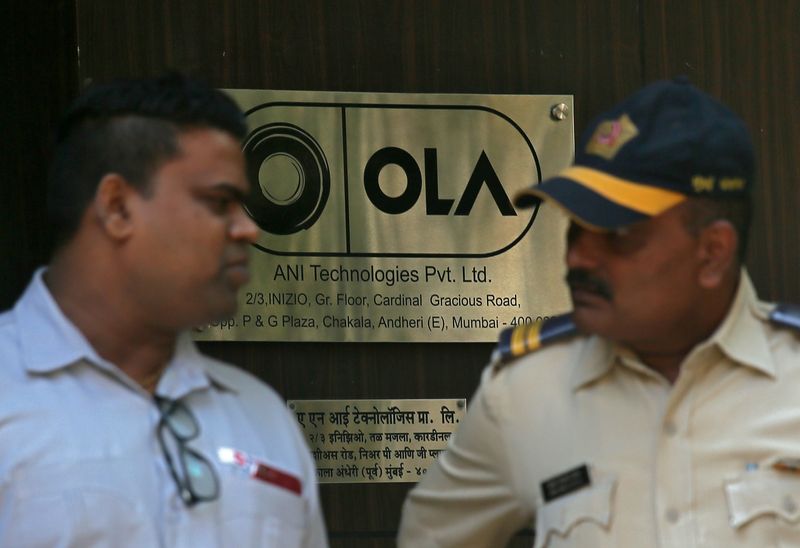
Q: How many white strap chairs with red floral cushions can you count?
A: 0